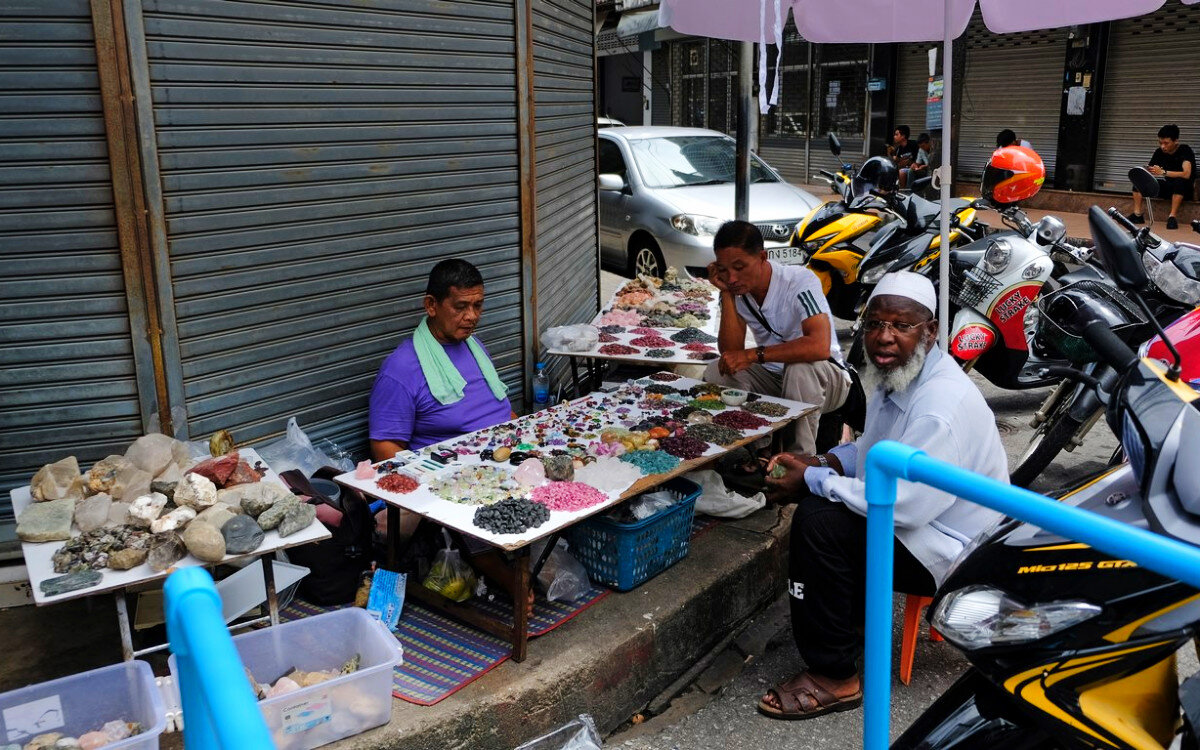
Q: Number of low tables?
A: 3